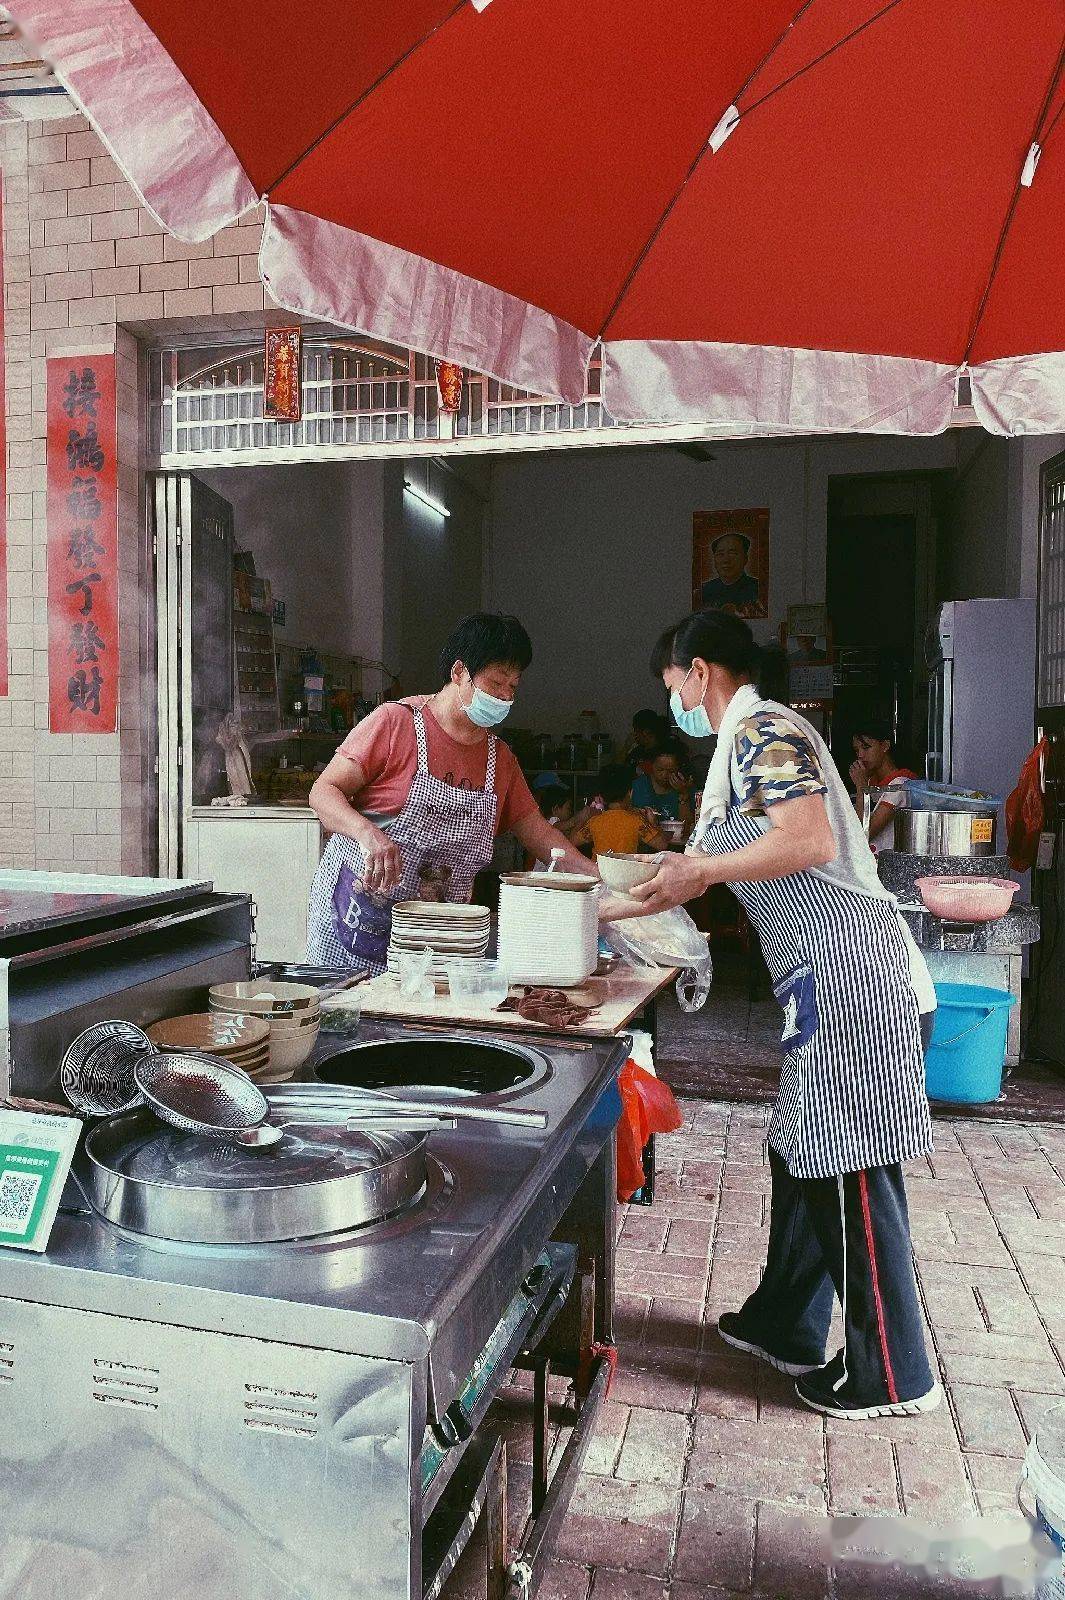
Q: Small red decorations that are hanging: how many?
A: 2